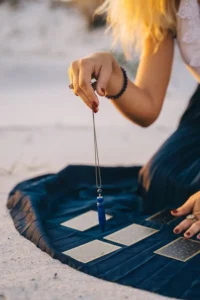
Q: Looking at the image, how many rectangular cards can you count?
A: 5